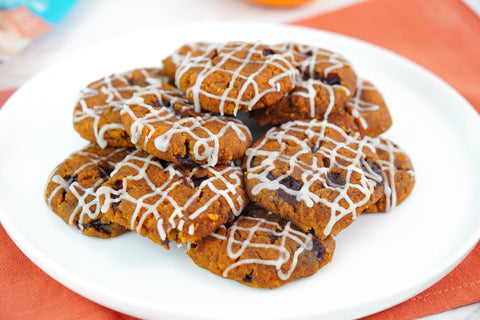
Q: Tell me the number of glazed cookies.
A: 11